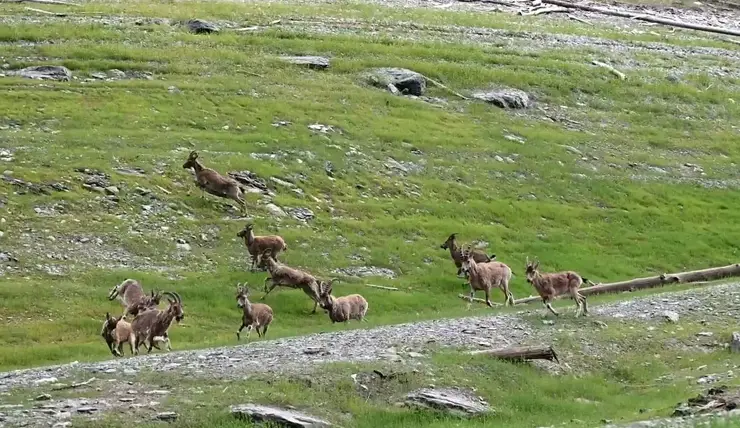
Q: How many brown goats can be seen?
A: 11